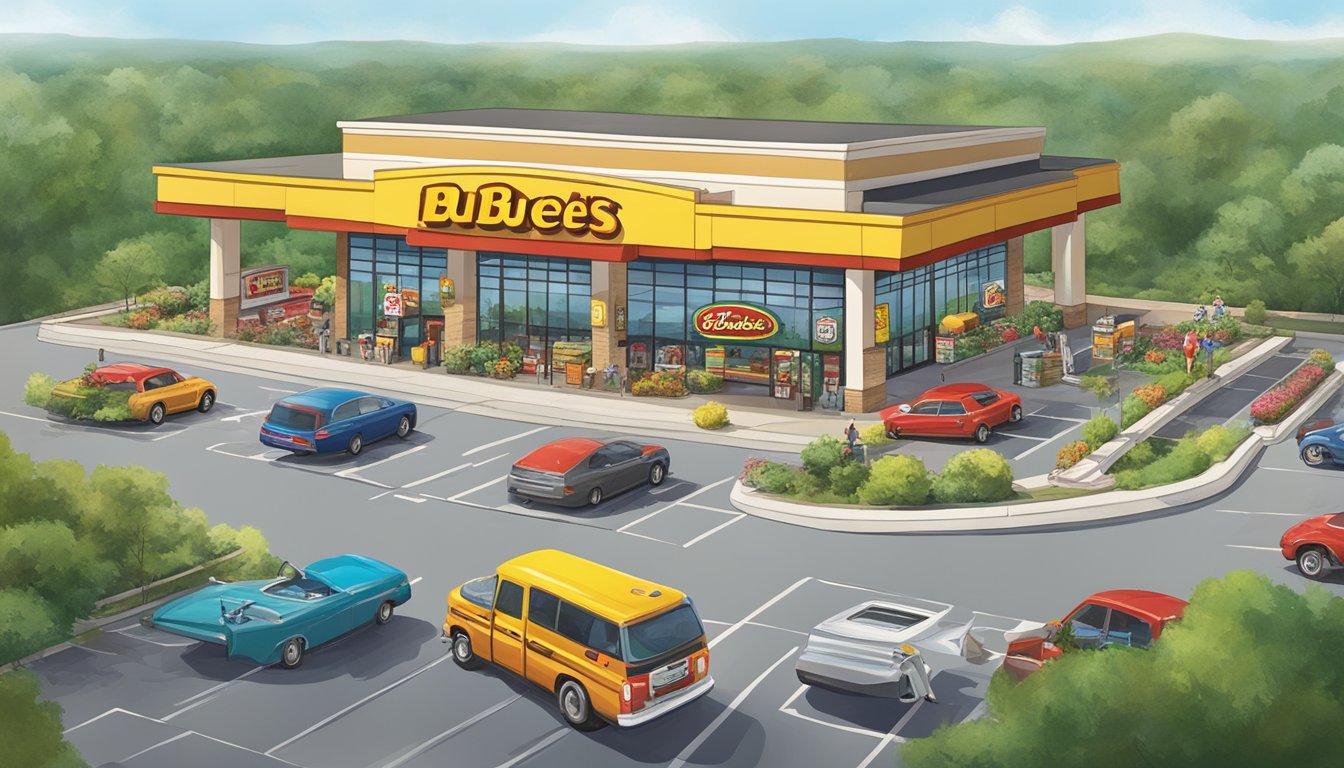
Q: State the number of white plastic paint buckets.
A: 0